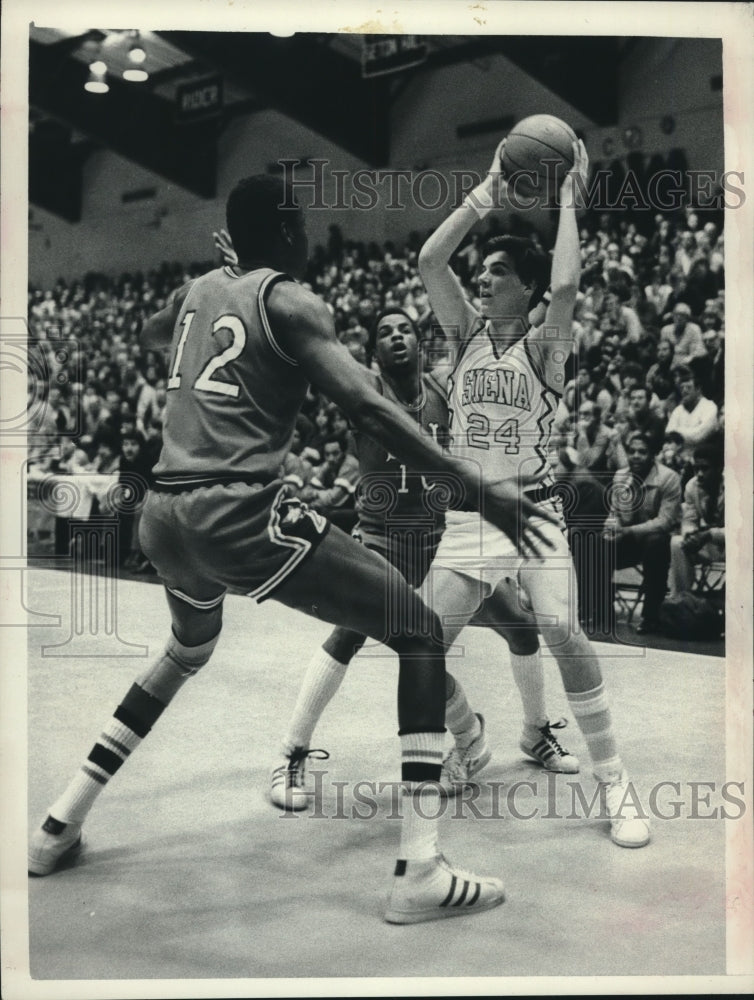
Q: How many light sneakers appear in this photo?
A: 6